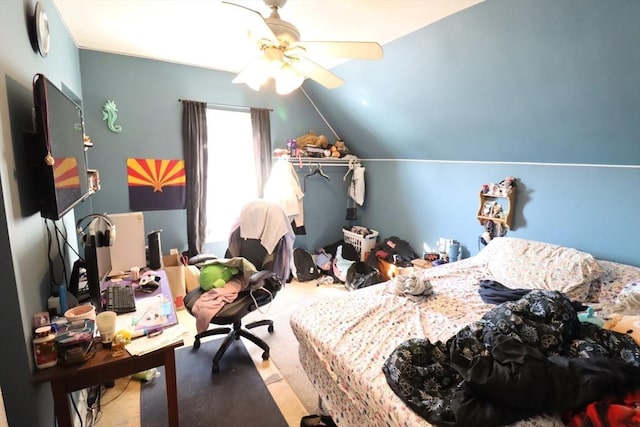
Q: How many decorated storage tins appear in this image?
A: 1